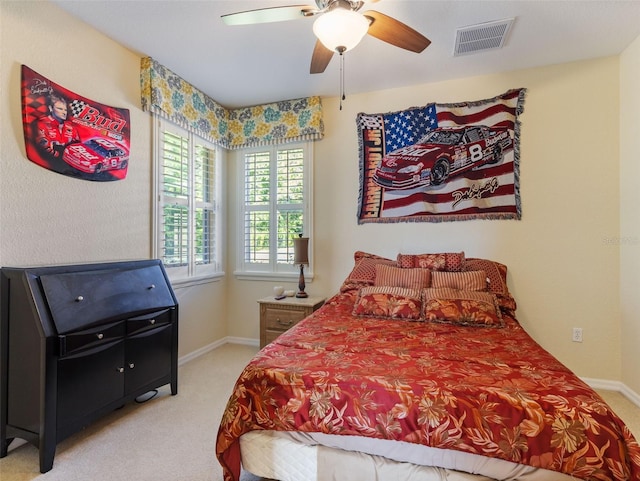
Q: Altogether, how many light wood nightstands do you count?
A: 1